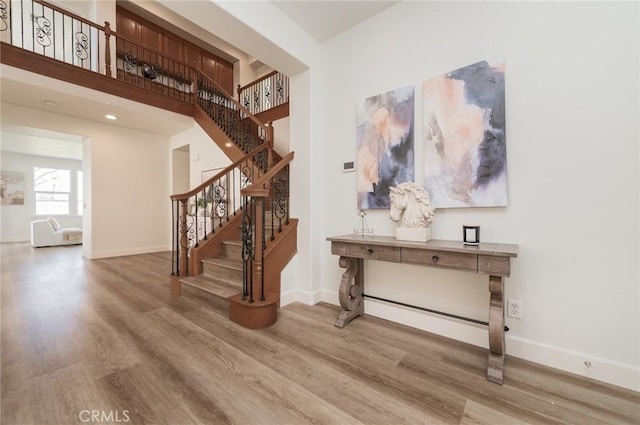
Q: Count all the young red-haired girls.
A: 0